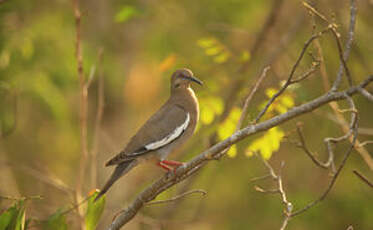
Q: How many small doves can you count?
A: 1